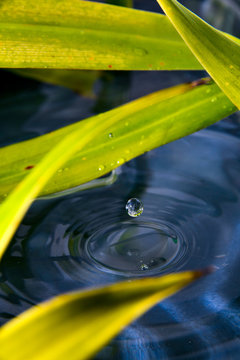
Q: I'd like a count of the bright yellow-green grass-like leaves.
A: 5